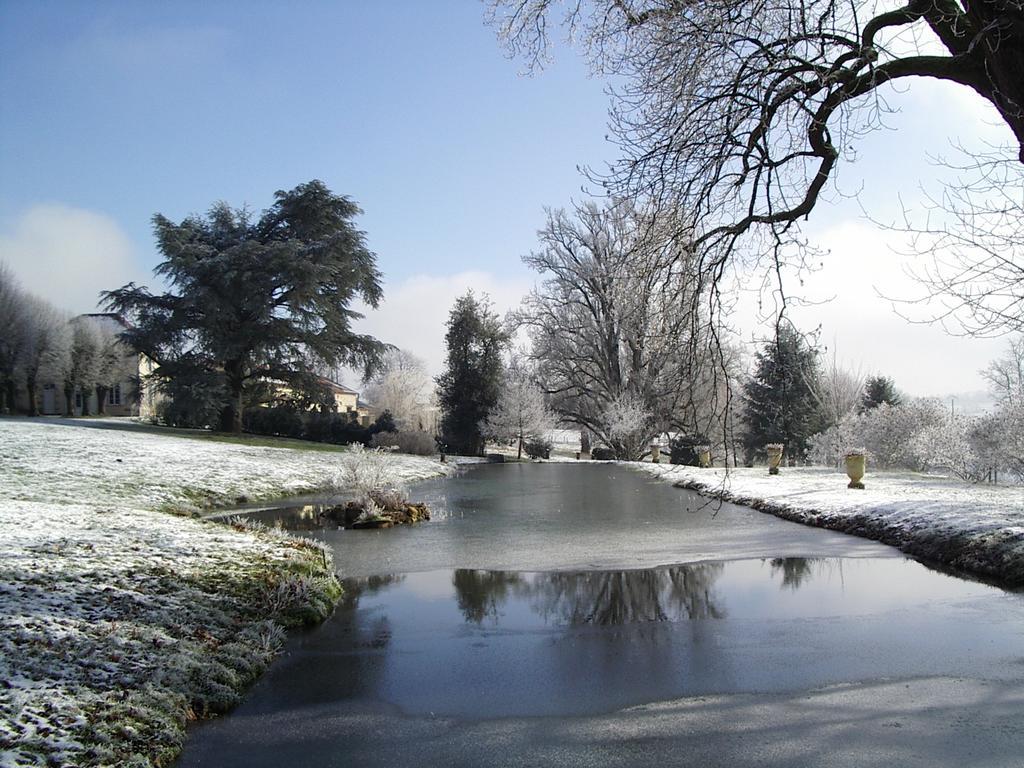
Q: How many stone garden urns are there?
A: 4